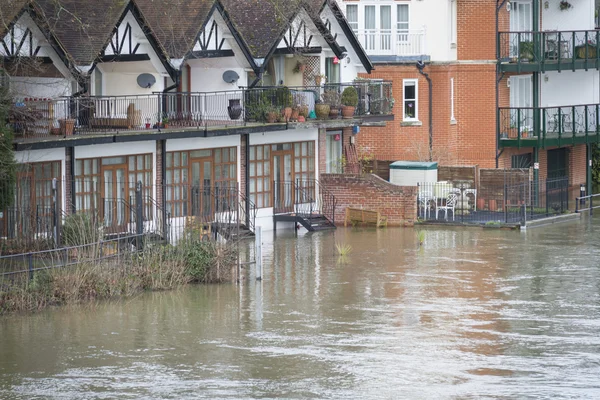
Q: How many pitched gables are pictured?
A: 5